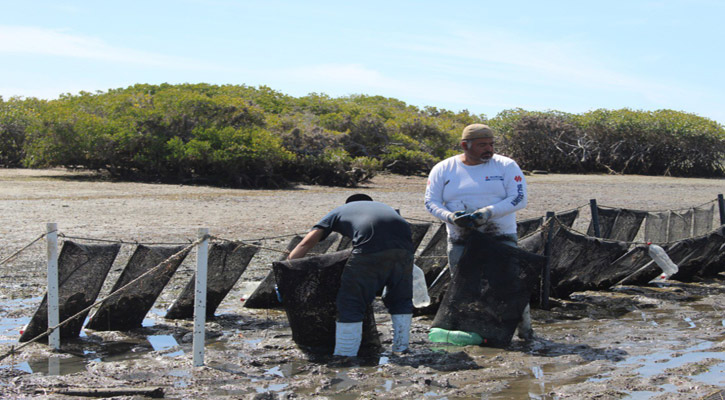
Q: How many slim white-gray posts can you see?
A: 2